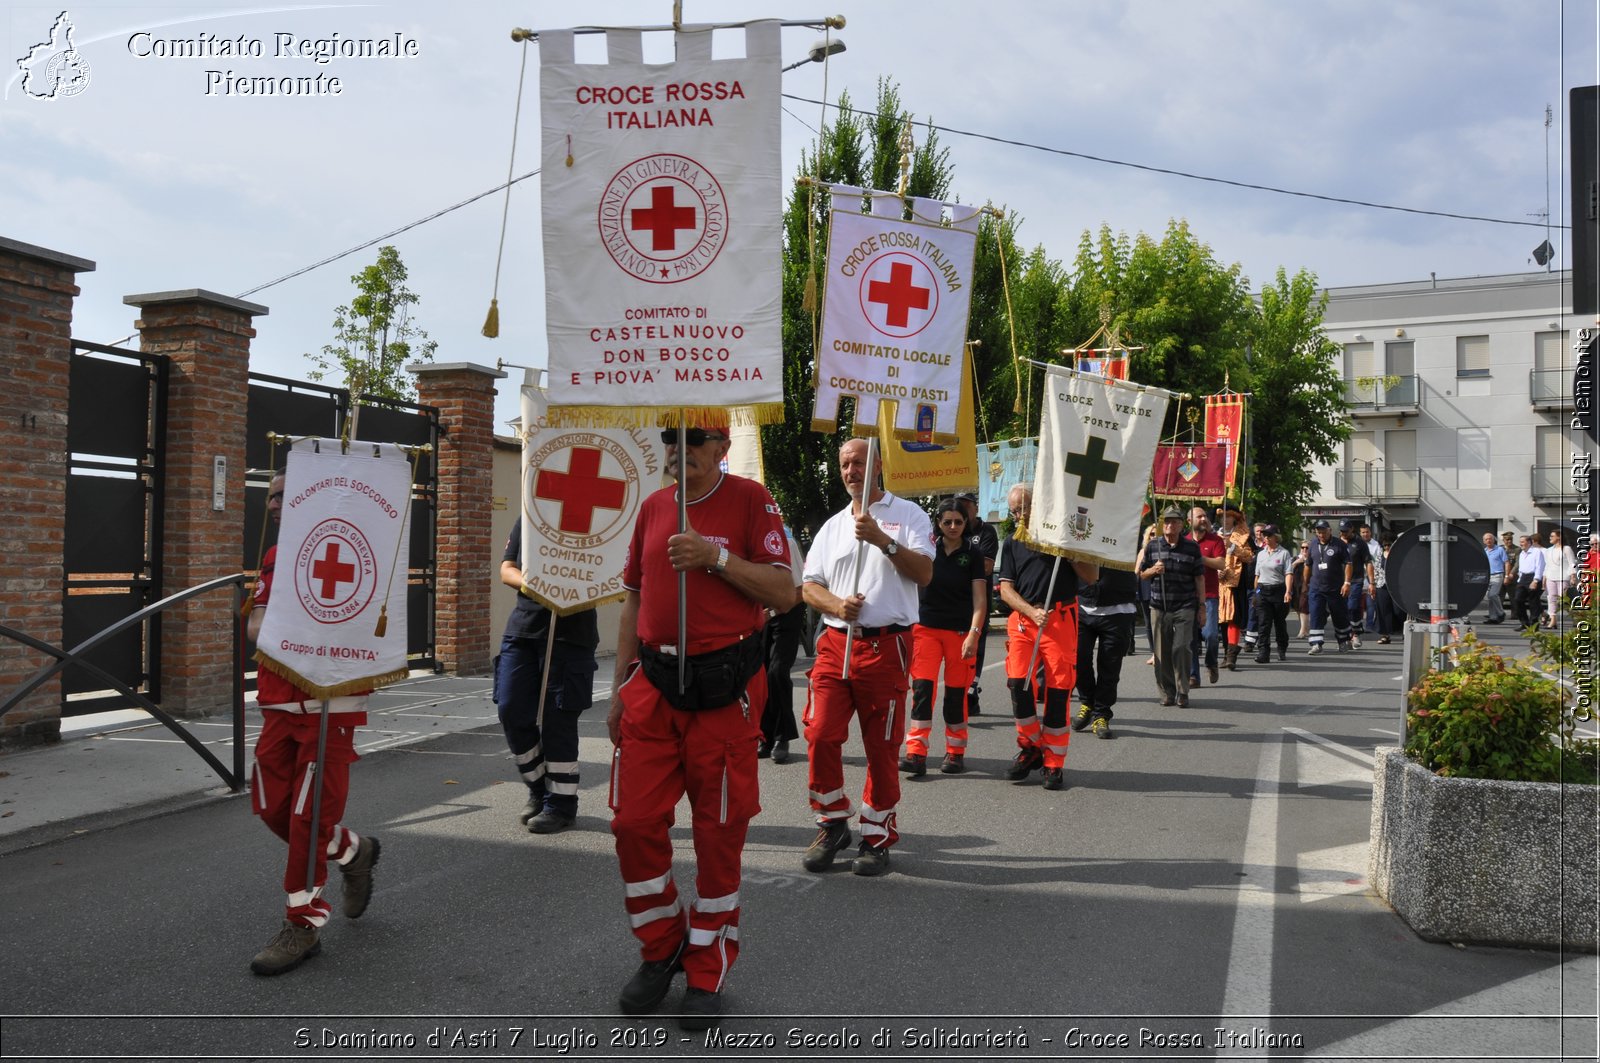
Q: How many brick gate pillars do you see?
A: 3